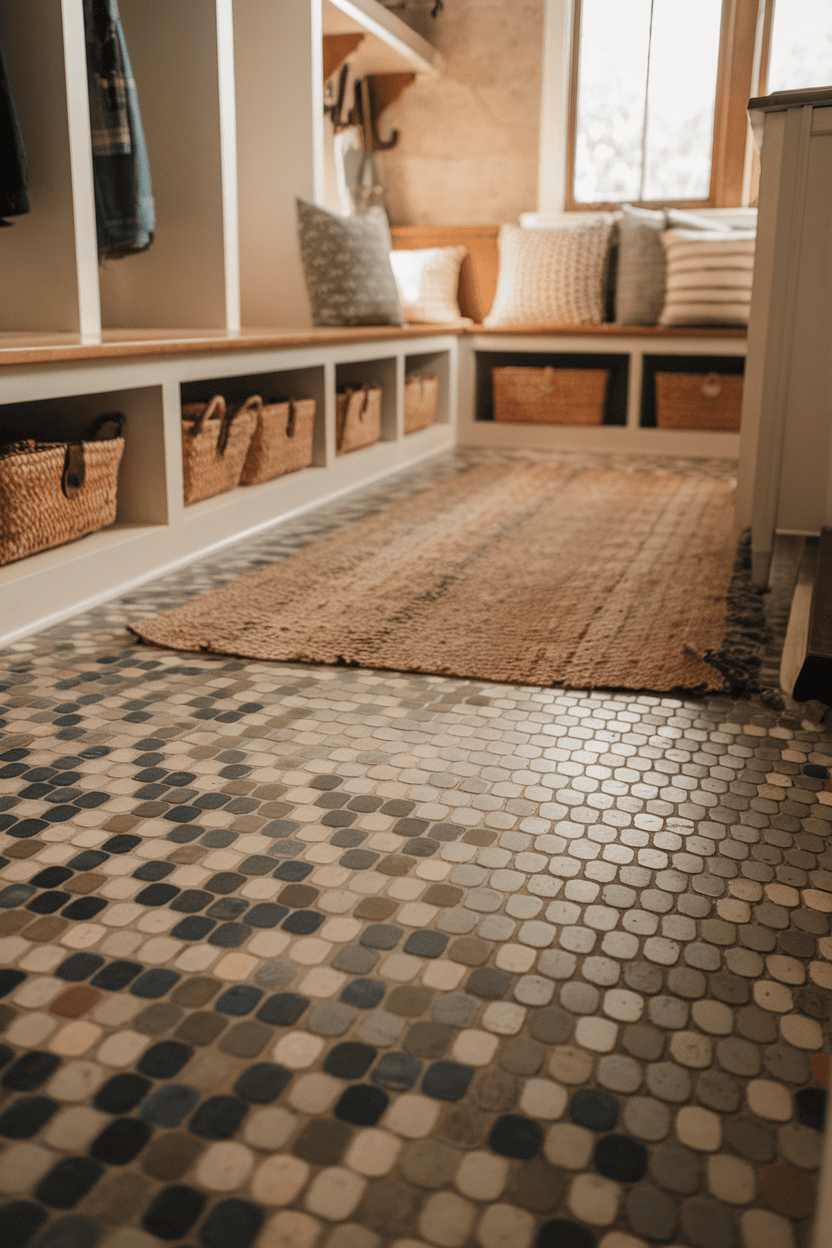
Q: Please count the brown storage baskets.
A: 7